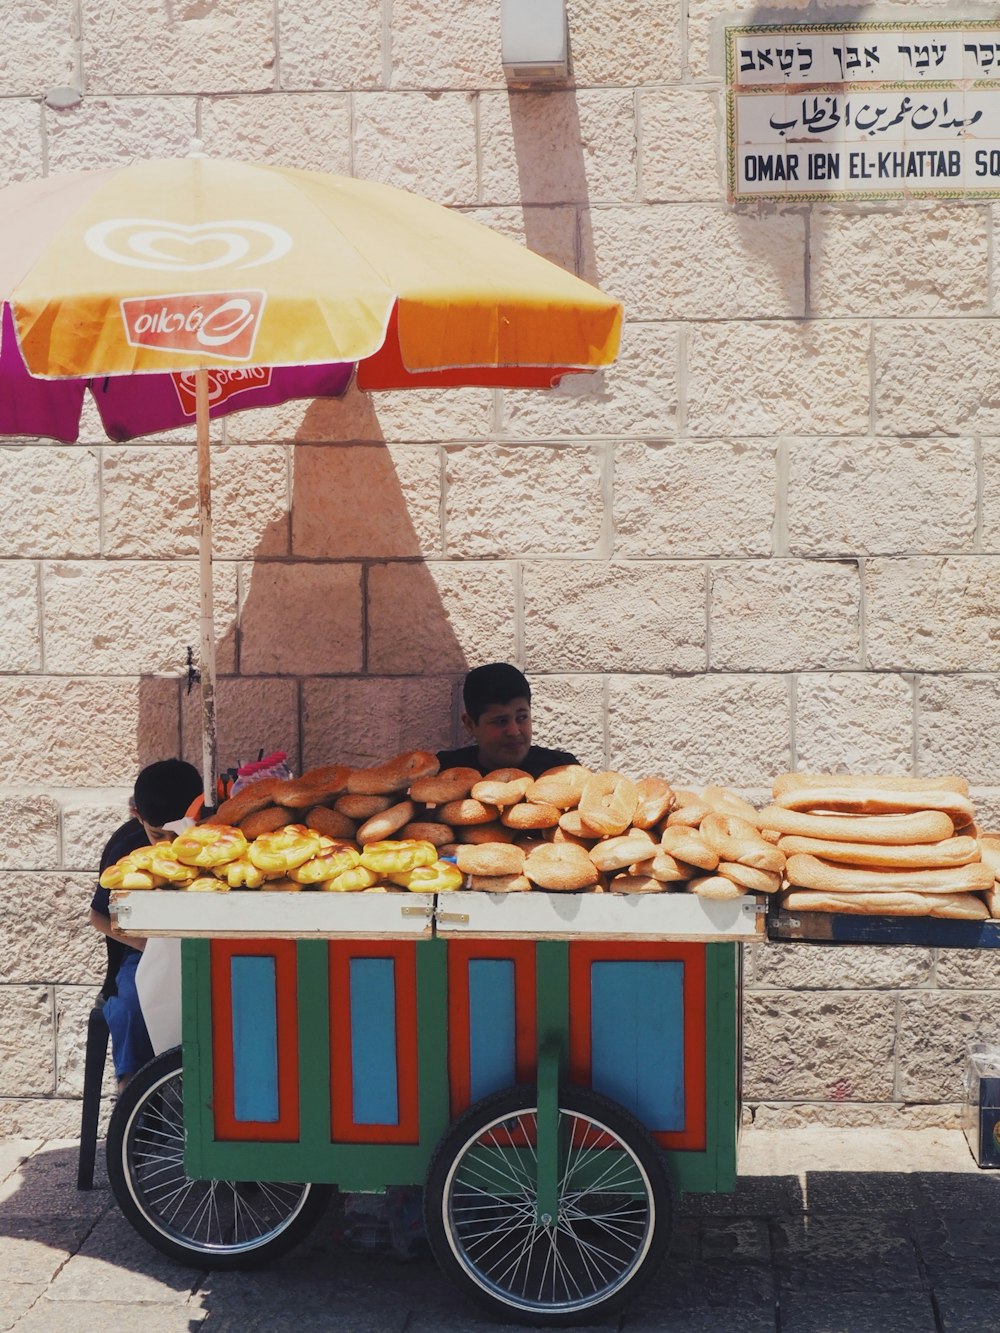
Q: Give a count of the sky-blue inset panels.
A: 4